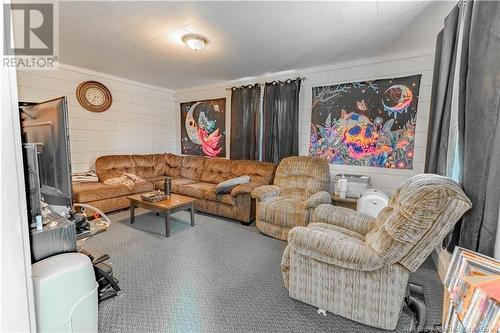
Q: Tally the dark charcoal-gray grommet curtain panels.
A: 4